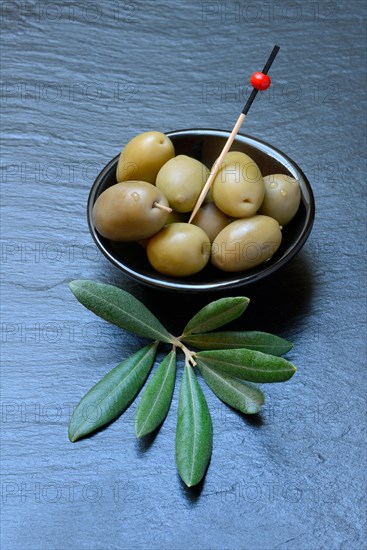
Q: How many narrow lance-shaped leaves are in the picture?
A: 8